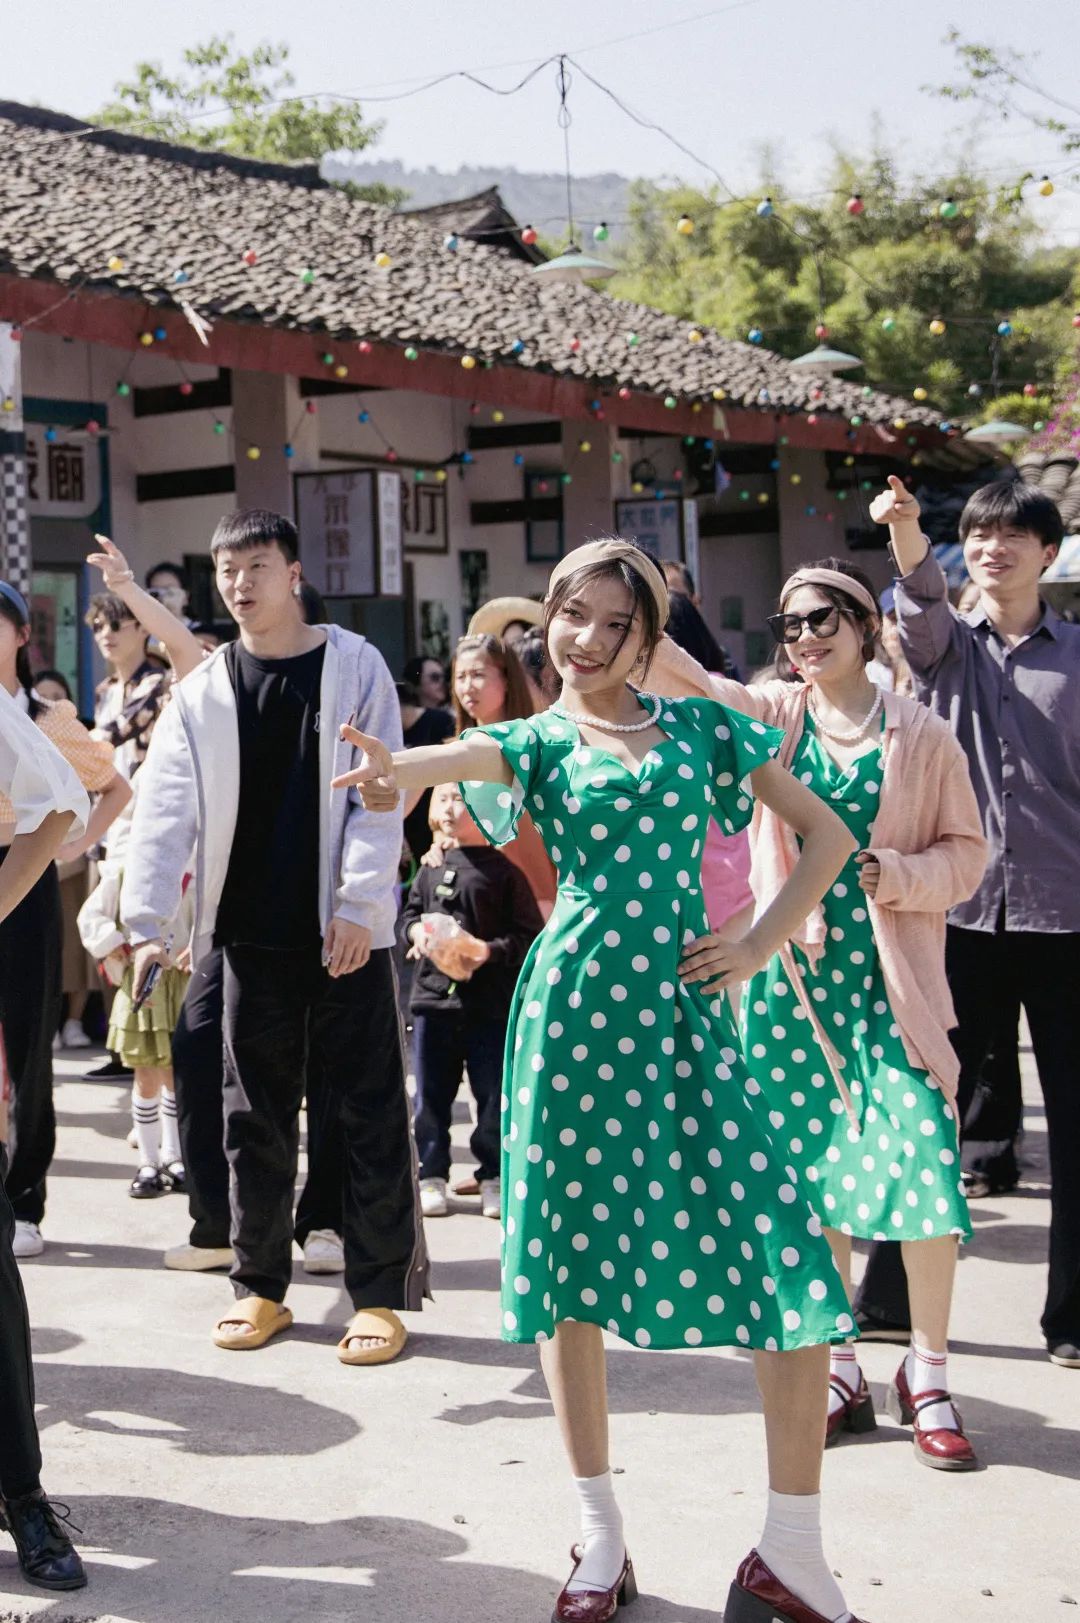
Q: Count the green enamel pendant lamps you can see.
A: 3